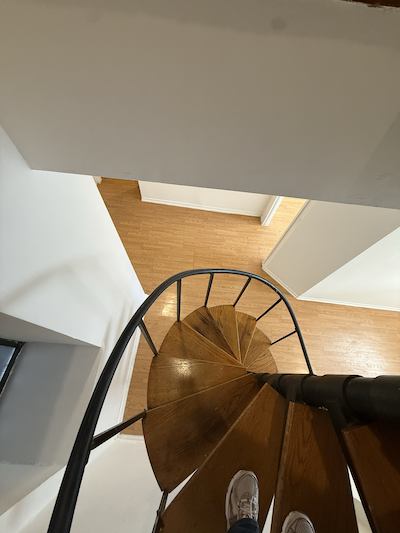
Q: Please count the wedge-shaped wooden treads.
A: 11